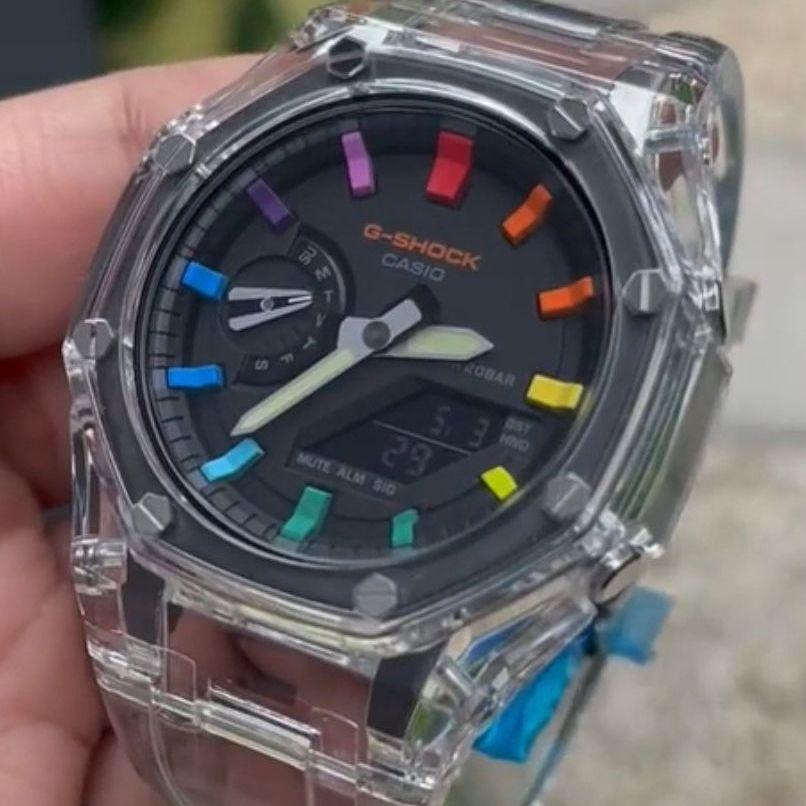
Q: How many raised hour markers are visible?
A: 12